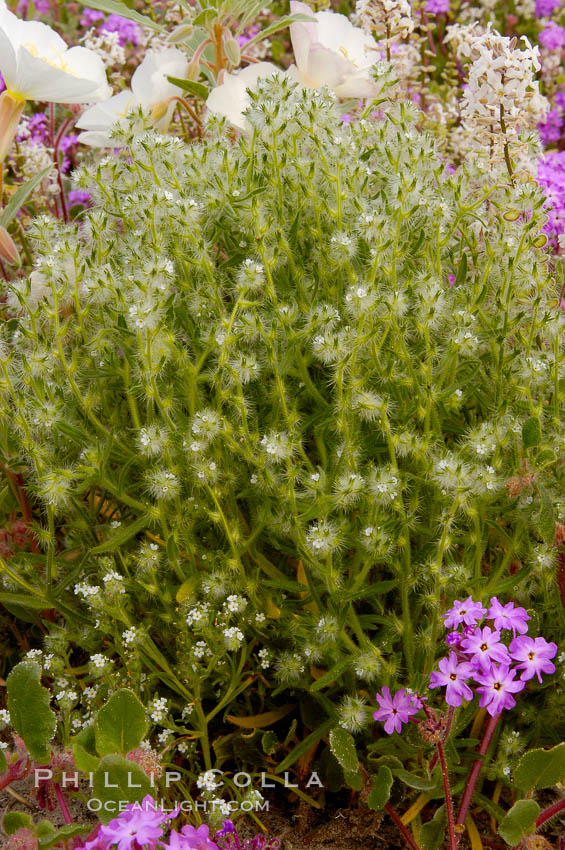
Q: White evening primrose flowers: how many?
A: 4